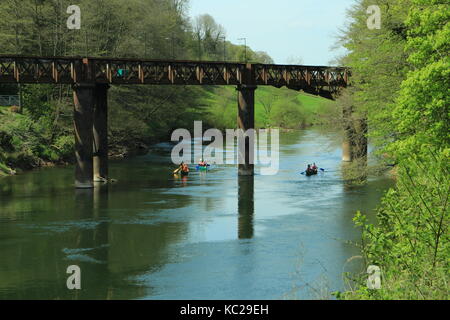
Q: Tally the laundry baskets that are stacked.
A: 0